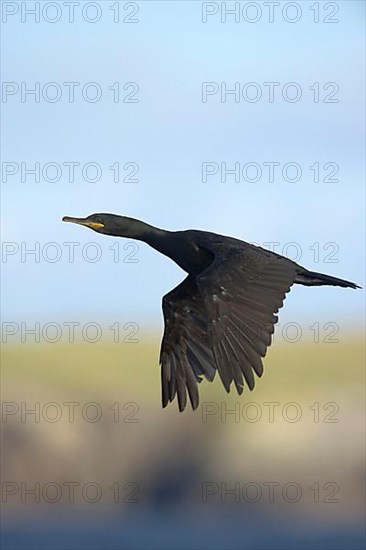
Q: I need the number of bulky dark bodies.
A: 1